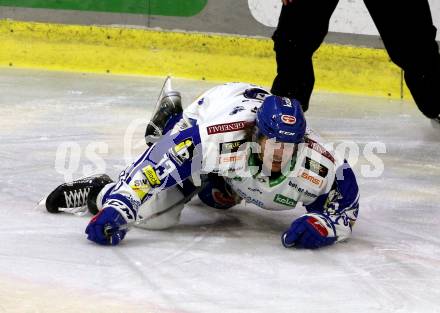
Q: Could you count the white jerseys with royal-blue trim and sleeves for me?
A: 1